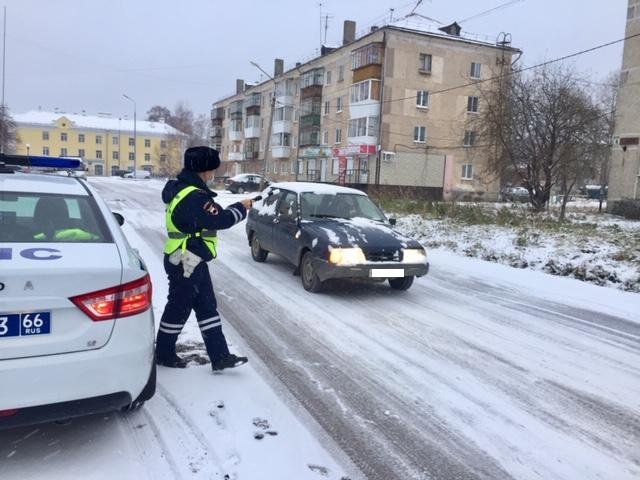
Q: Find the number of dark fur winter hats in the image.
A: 1